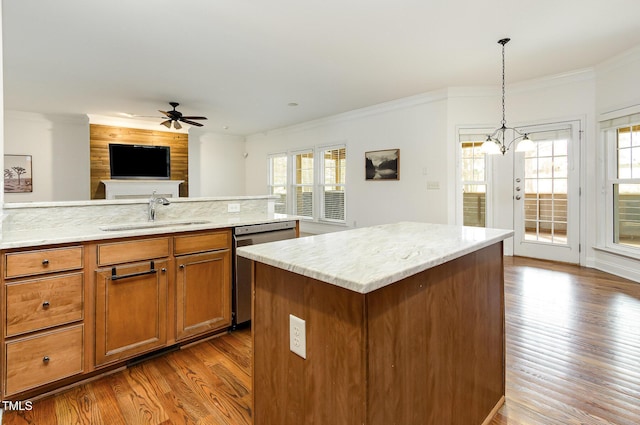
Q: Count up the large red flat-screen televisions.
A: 0